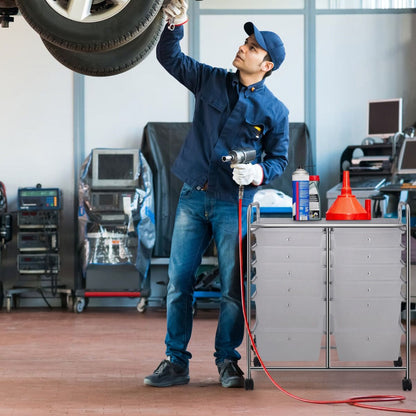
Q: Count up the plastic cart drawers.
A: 12